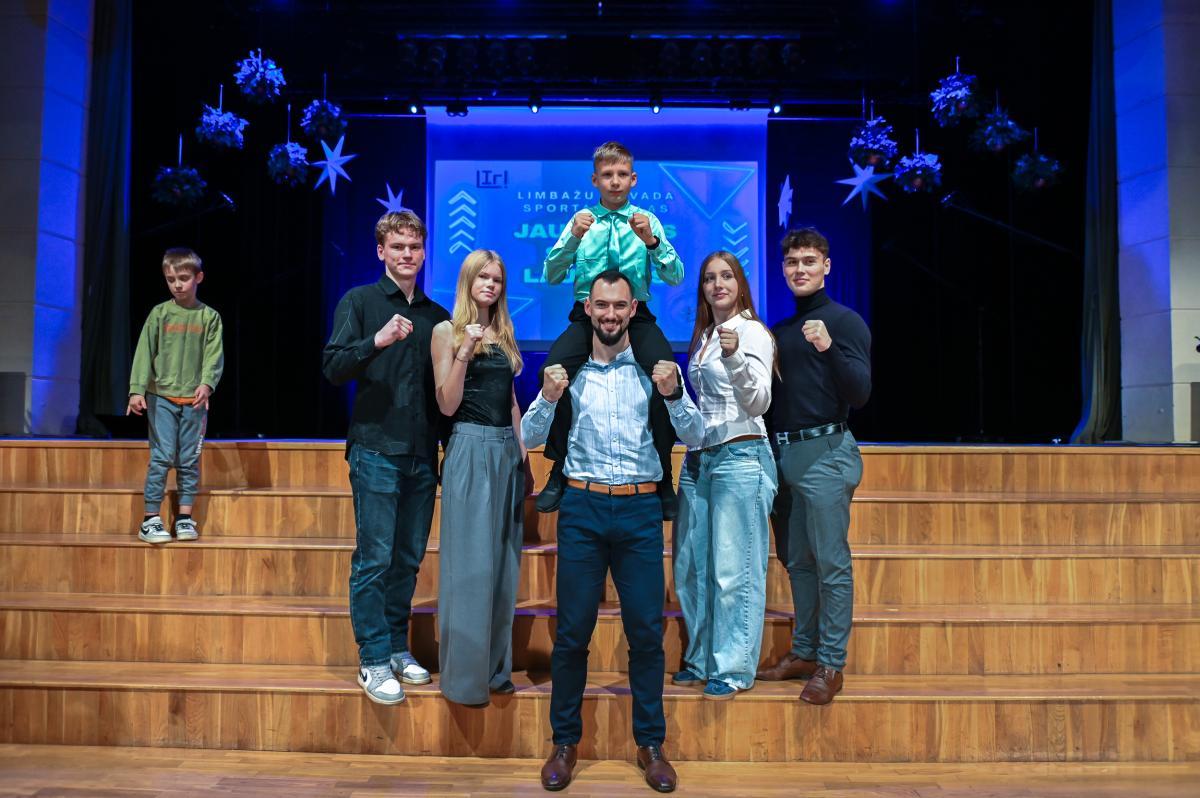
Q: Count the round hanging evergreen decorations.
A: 10